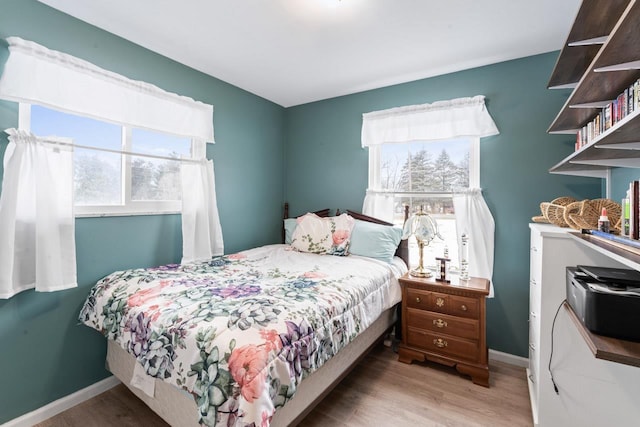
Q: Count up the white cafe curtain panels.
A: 4